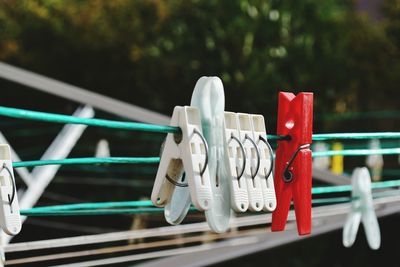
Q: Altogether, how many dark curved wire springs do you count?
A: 6